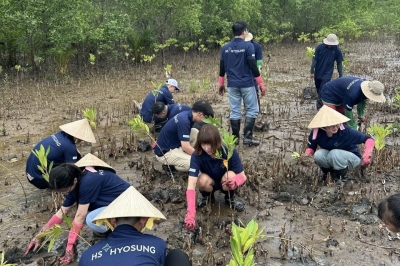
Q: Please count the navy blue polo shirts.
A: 12